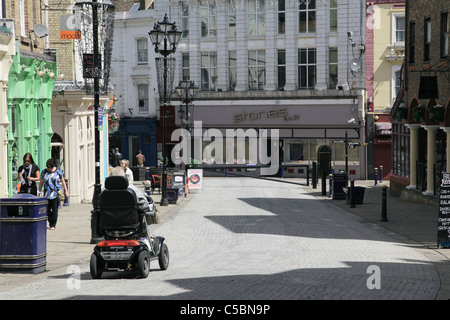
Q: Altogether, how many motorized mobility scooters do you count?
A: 1